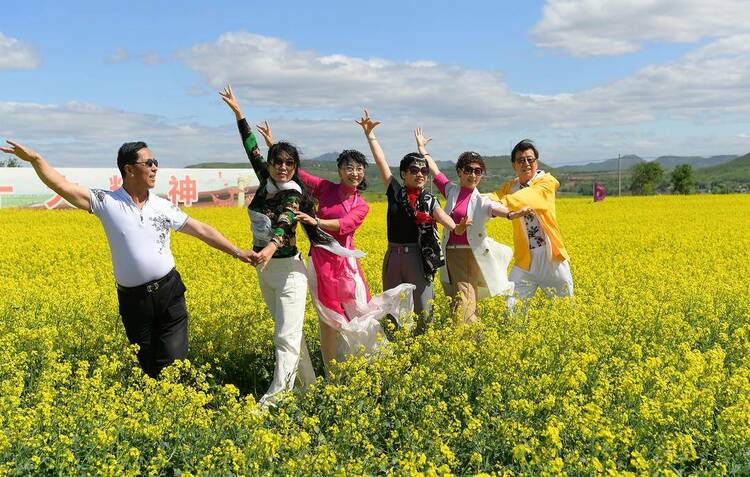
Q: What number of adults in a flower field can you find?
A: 6